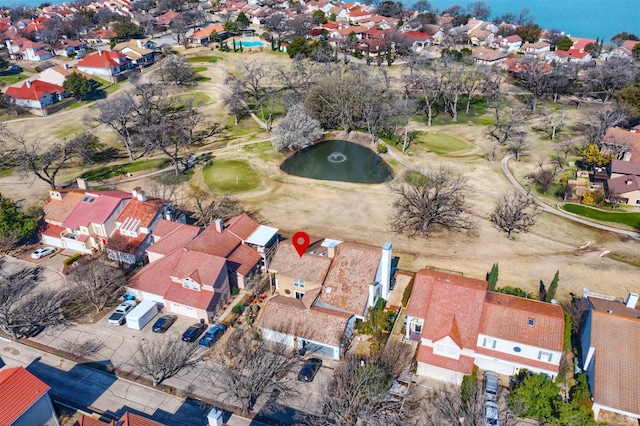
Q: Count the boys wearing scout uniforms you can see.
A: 0